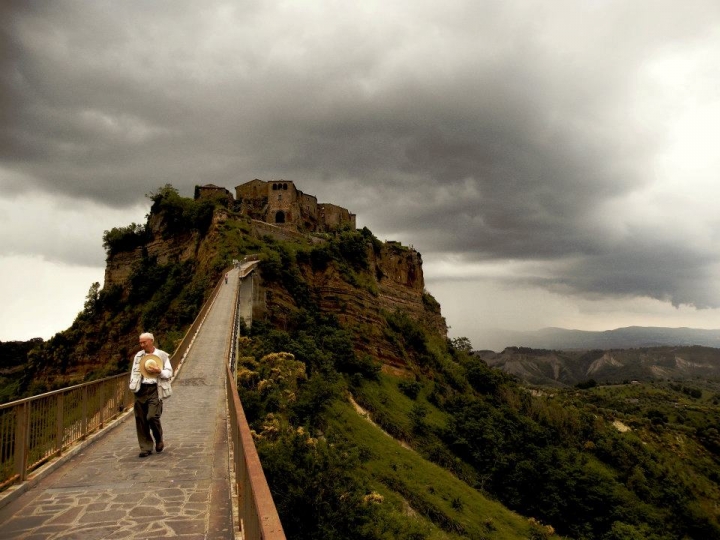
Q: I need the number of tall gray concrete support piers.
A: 1